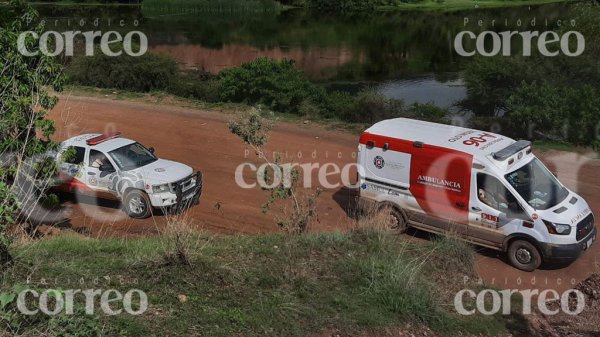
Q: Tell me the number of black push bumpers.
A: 1